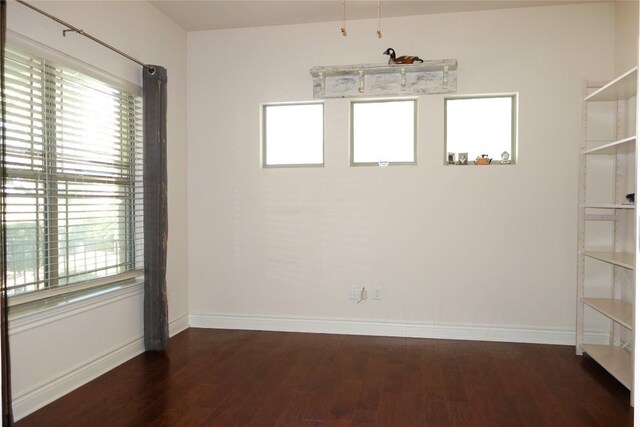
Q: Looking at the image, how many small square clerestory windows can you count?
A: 3